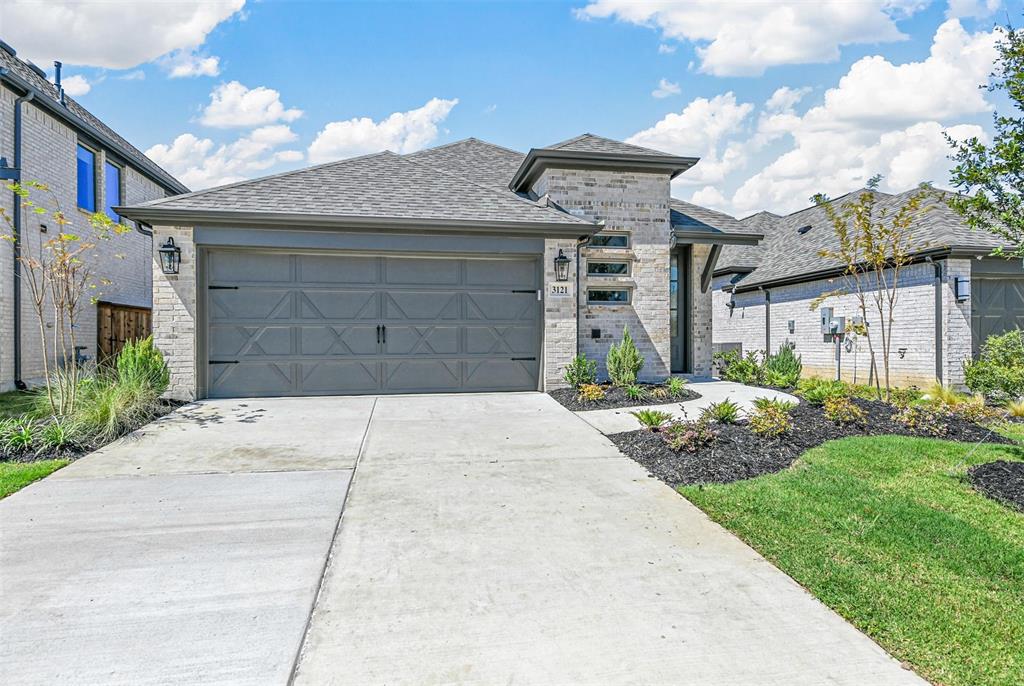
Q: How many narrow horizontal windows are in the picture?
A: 3